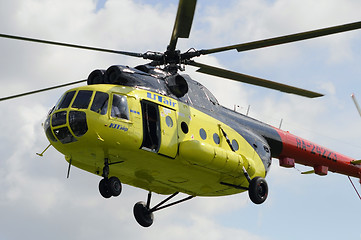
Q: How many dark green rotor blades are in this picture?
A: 5